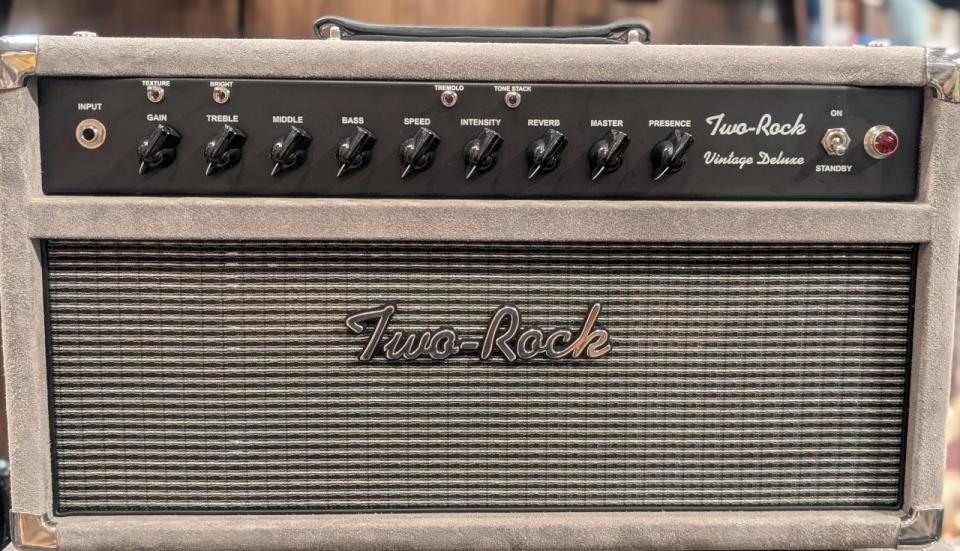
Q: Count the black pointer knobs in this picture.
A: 9